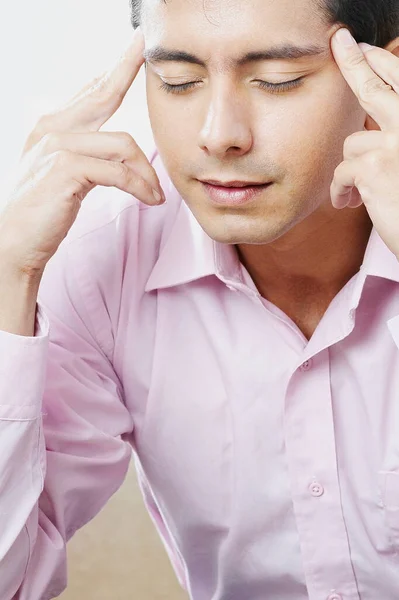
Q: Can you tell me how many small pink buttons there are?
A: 3